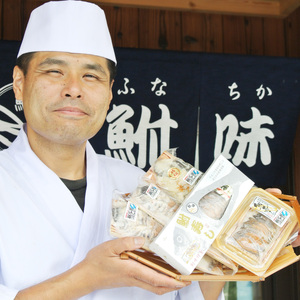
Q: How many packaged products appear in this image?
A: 5